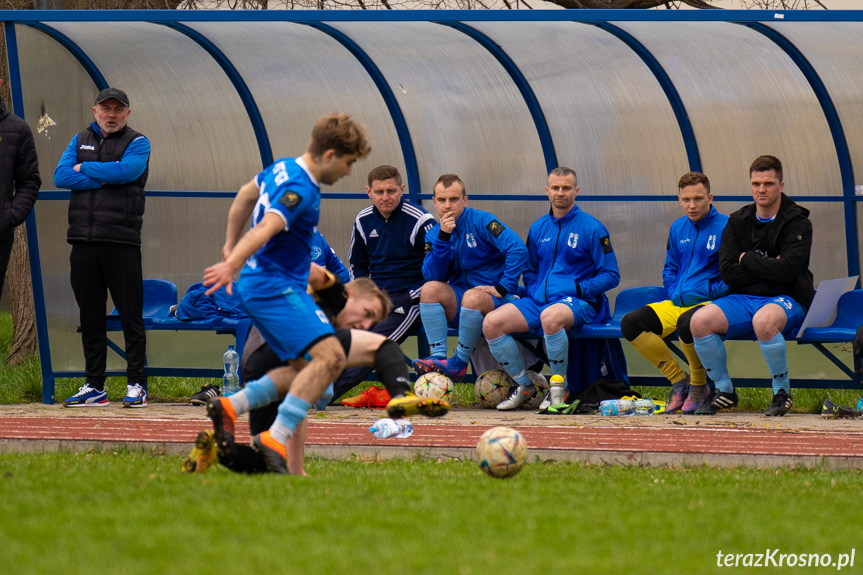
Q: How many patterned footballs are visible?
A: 4